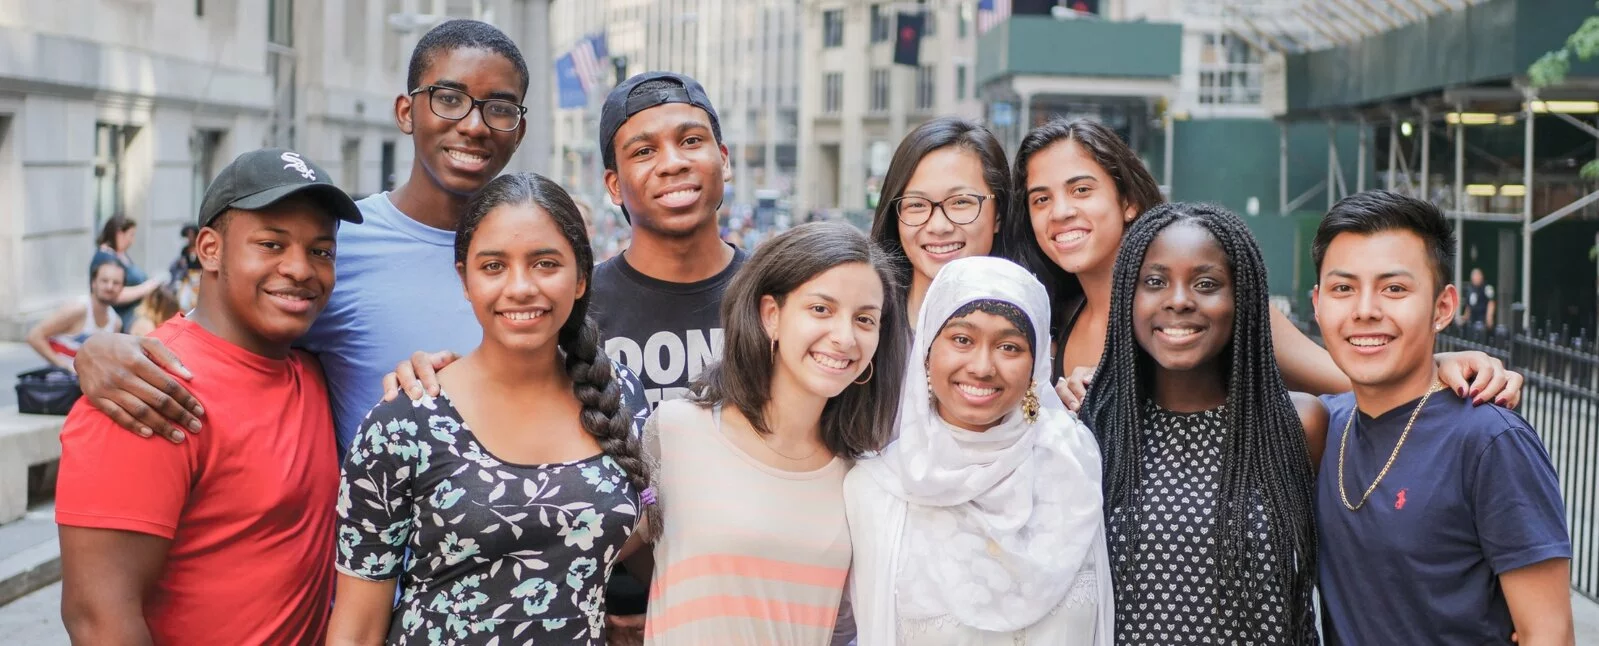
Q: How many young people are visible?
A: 10